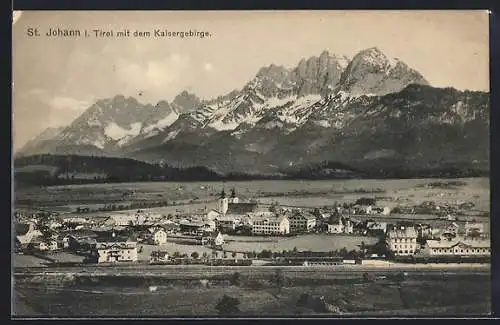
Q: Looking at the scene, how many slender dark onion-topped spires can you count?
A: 2